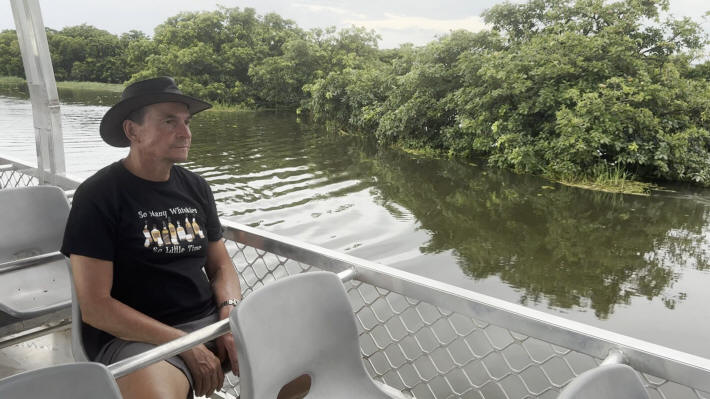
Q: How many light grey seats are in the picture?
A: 5